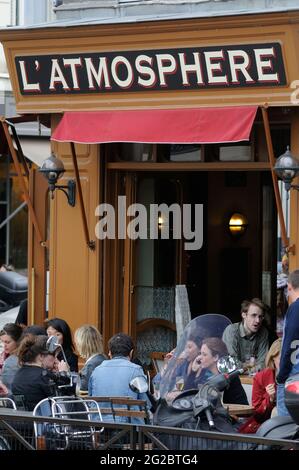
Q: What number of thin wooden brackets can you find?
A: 3